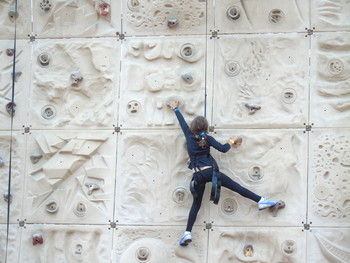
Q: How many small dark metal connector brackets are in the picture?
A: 12